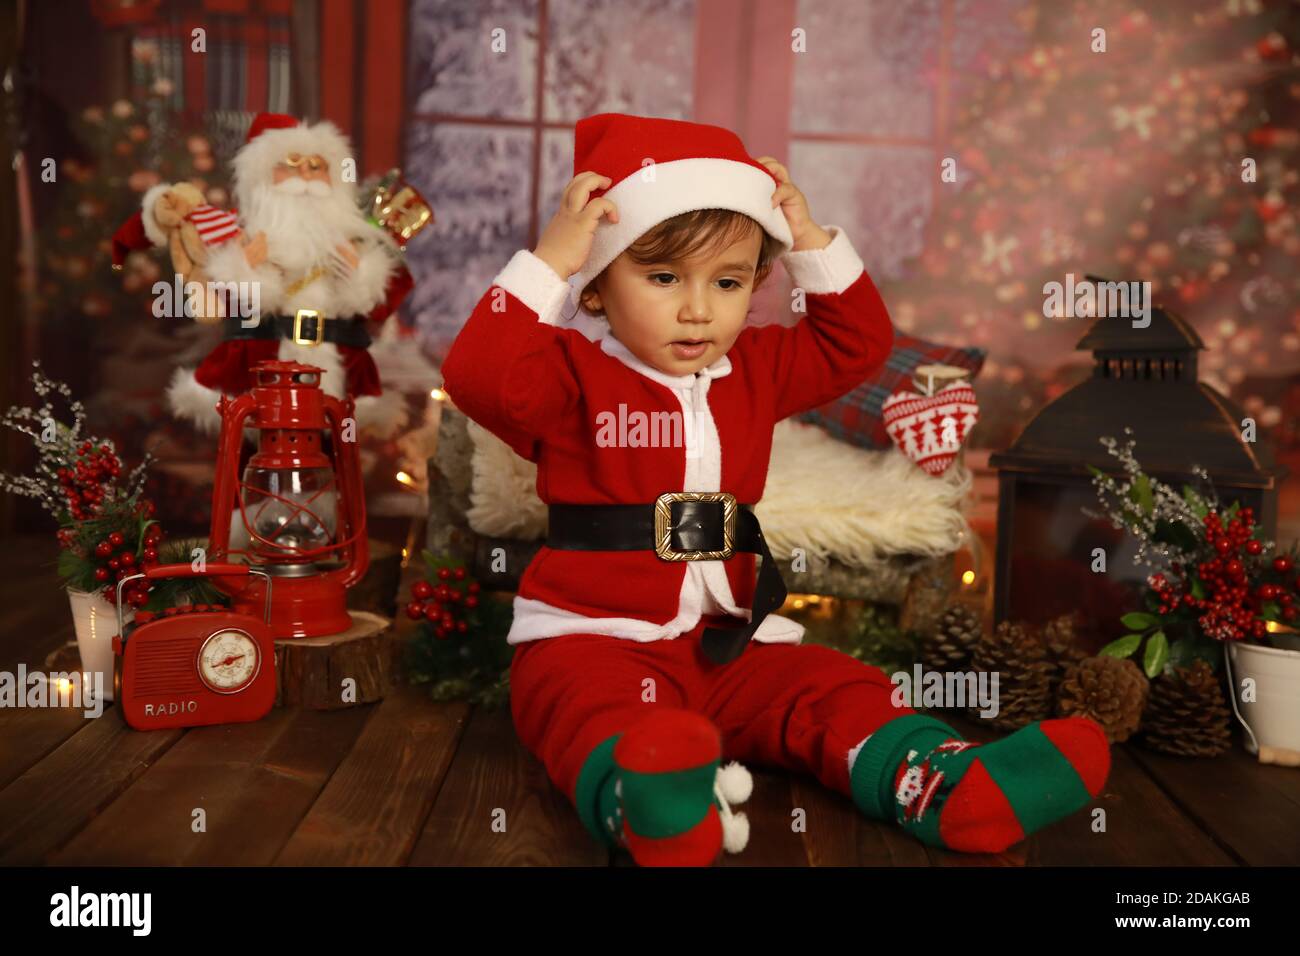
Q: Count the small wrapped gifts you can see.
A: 1